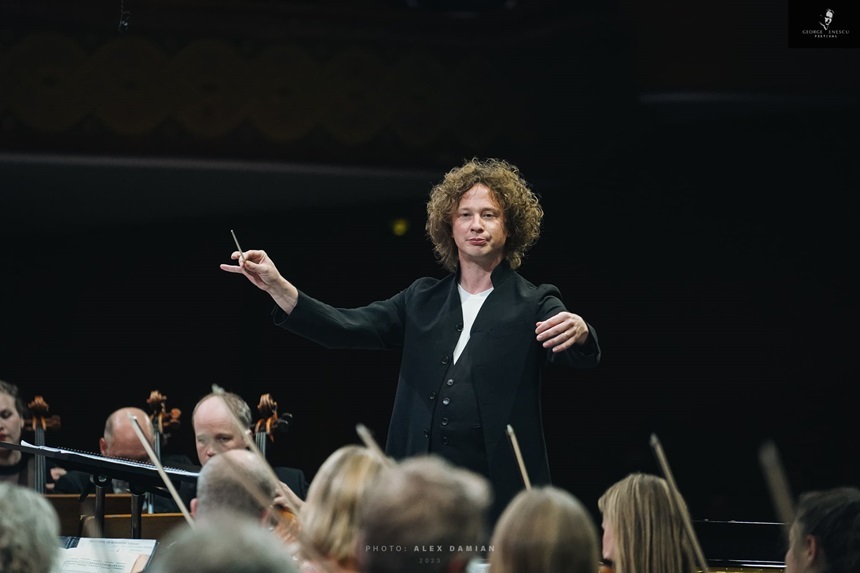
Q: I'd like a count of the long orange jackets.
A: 0